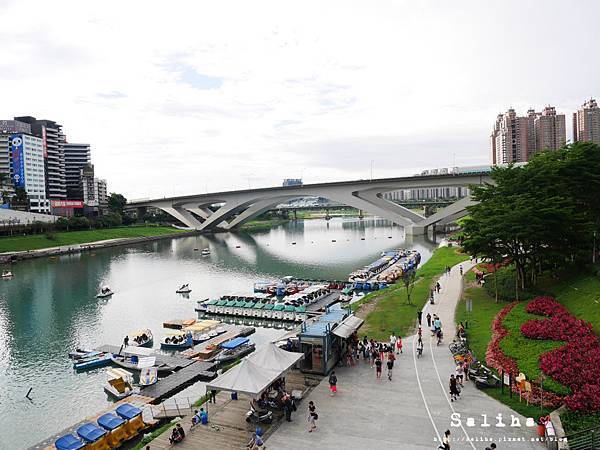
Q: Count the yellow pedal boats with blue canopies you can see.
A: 4